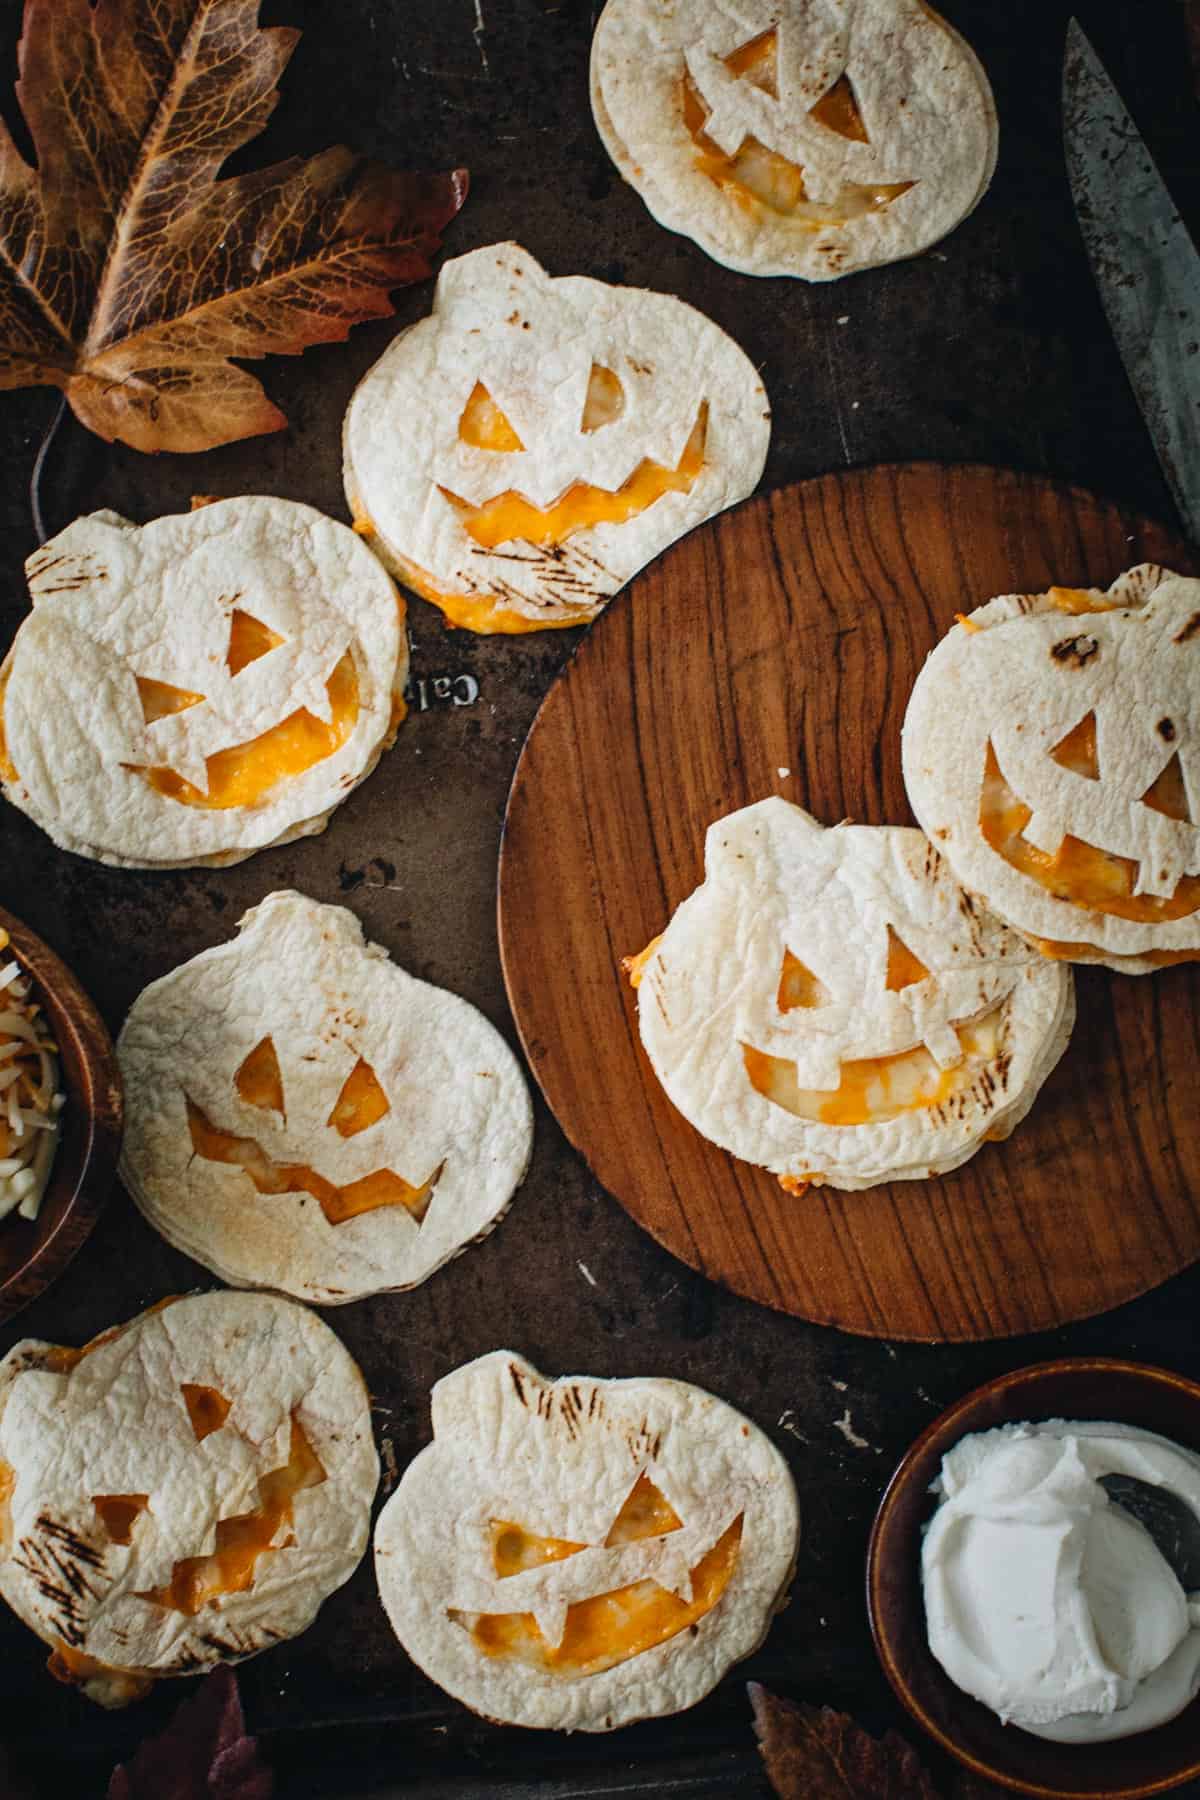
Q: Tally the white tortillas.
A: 8